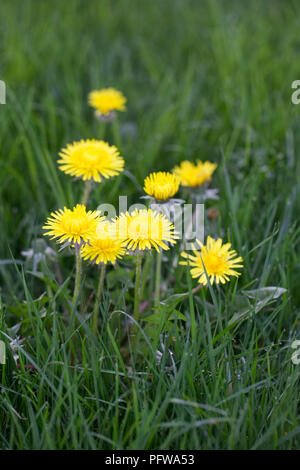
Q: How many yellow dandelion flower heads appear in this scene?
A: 8